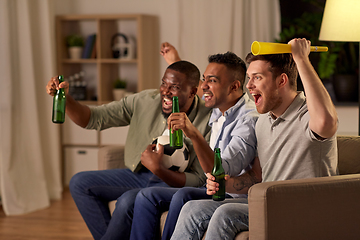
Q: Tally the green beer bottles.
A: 3